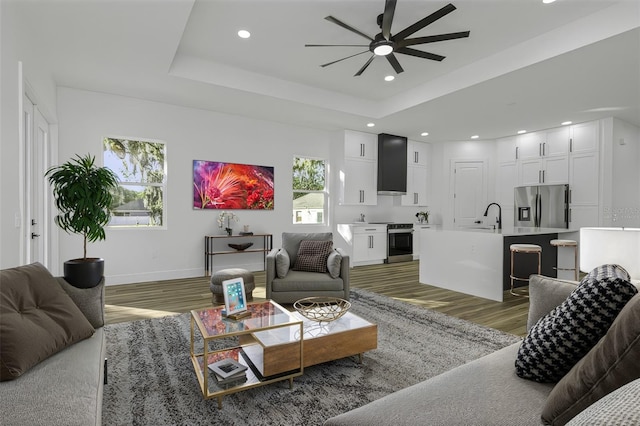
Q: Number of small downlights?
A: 8